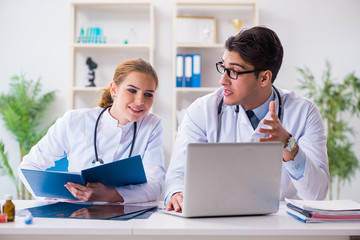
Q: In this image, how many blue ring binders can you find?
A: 3